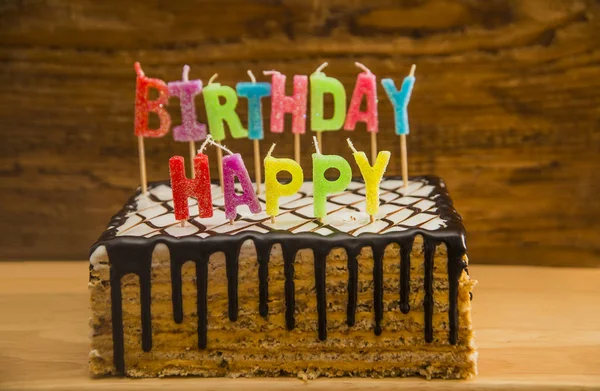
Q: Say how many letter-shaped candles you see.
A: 13